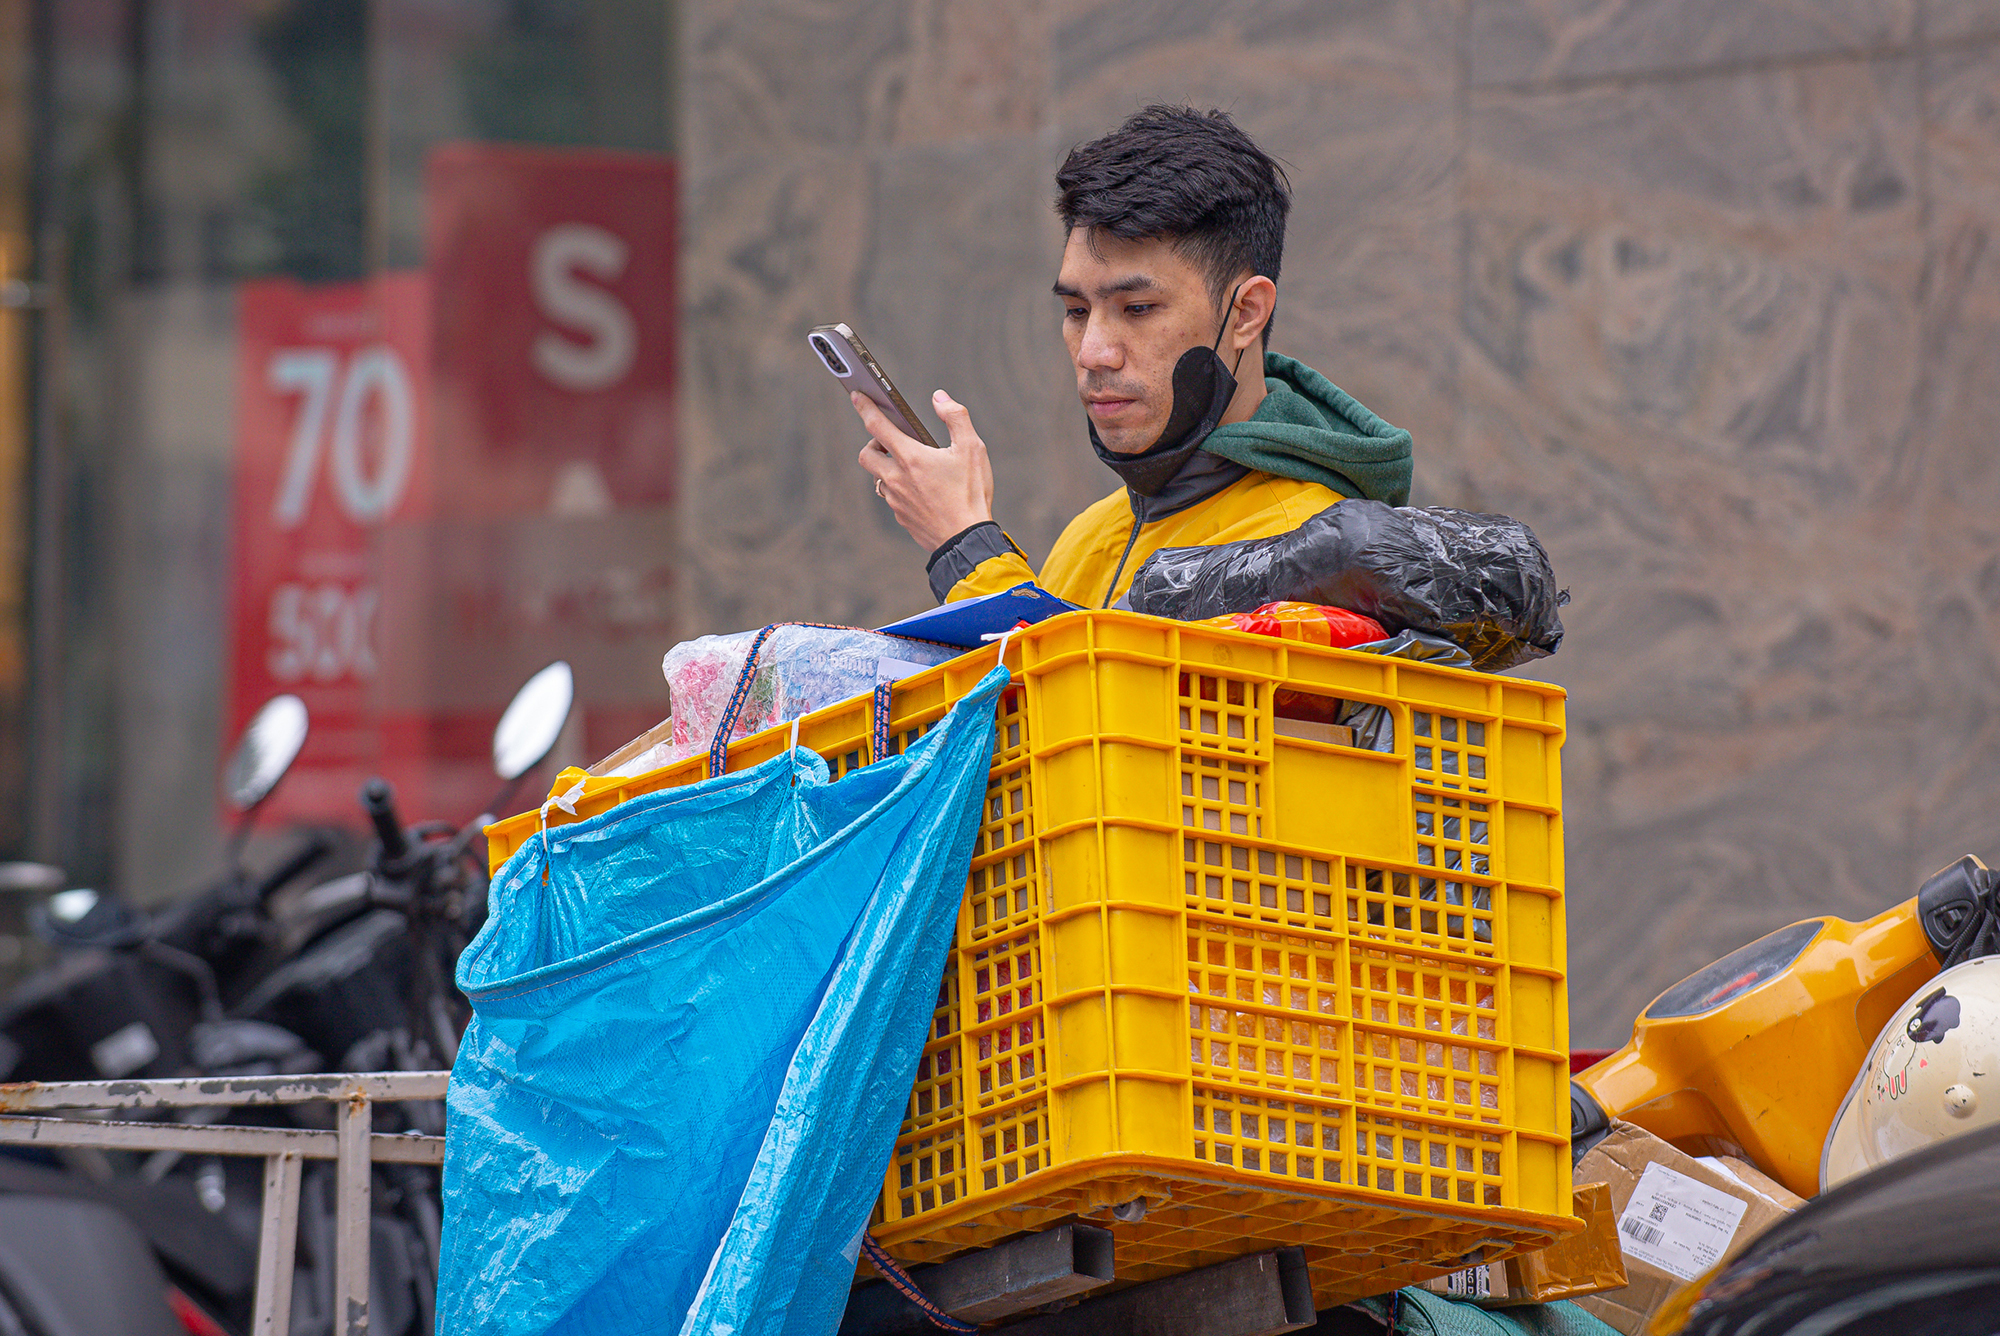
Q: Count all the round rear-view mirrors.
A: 2